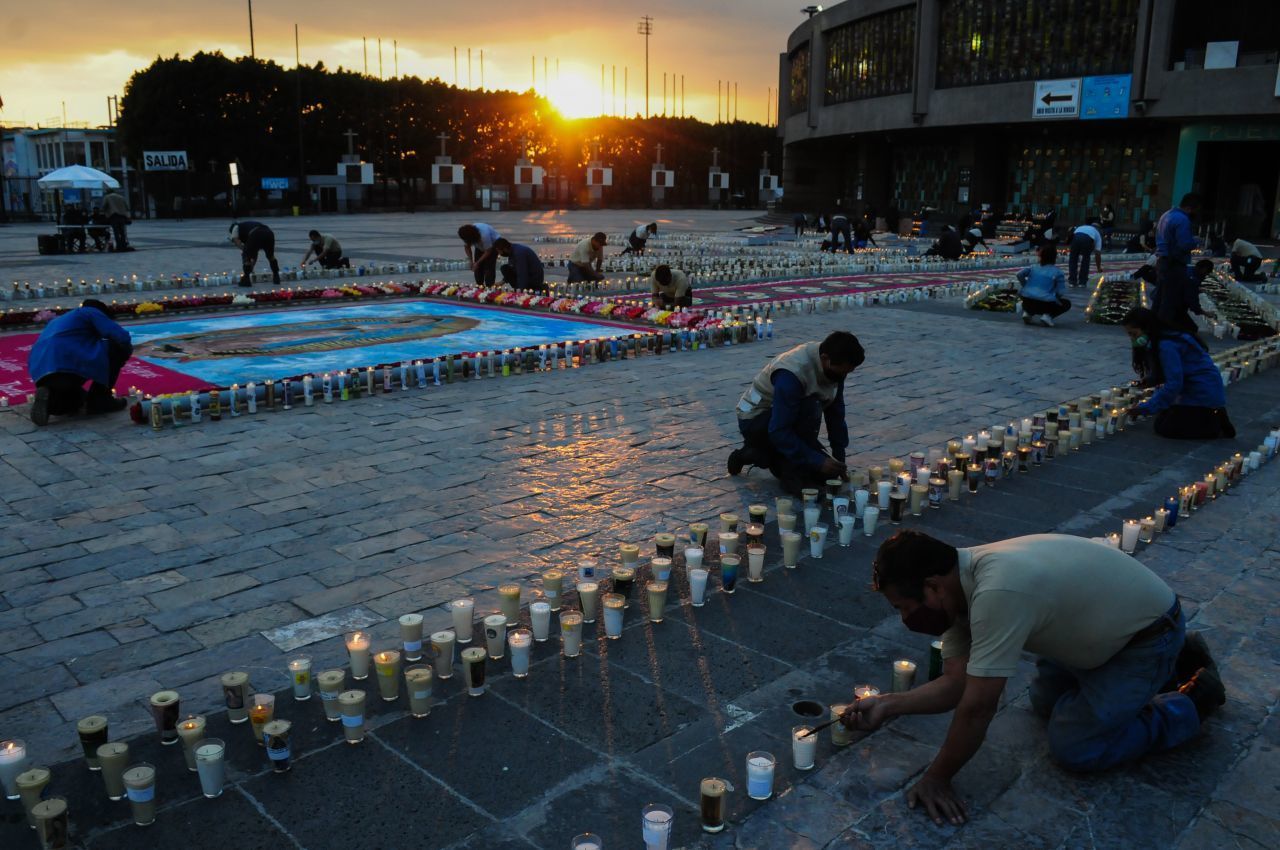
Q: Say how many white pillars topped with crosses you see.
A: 7